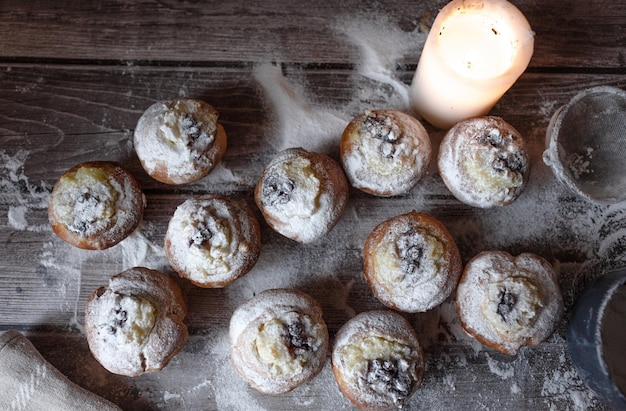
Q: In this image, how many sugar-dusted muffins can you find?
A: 11